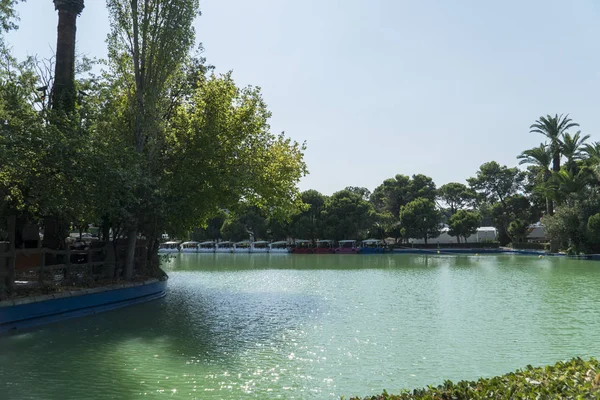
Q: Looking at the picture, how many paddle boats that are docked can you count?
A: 11